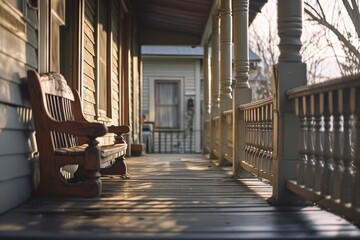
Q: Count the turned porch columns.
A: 5